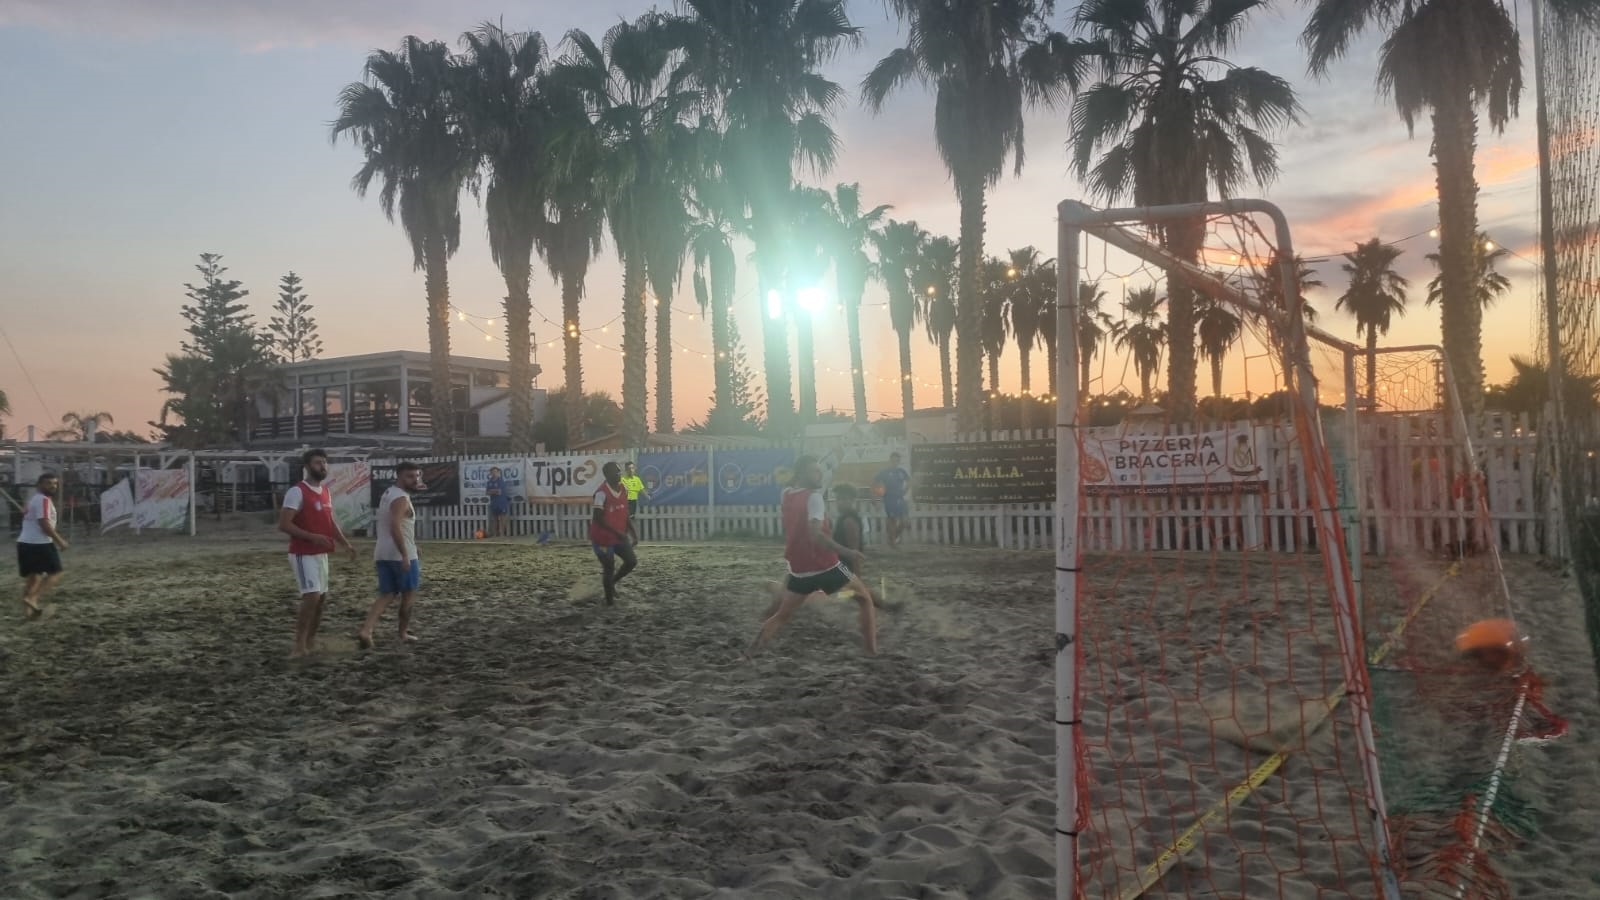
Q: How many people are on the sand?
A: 9